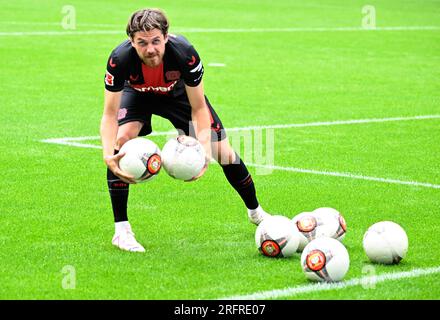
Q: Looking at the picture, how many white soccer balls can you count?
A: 7